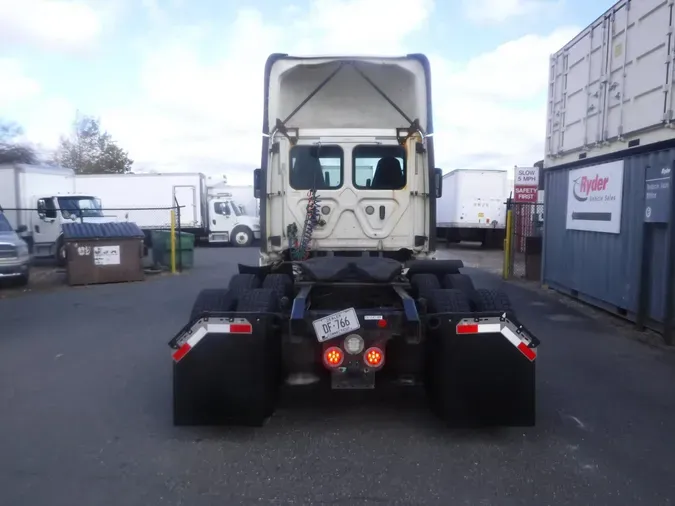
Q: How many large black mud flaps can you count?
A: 2